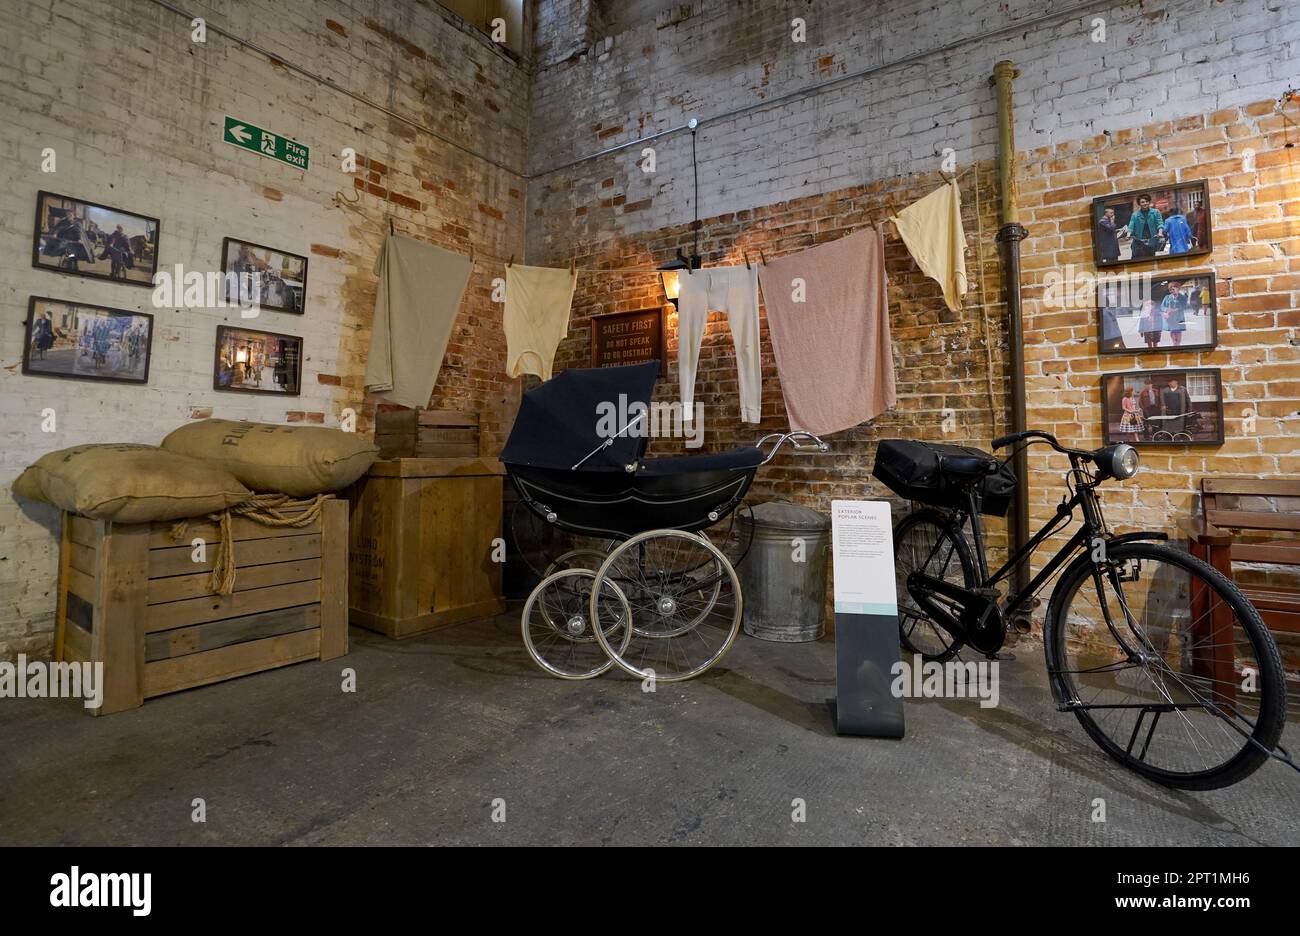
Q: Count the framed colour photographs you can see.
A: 7